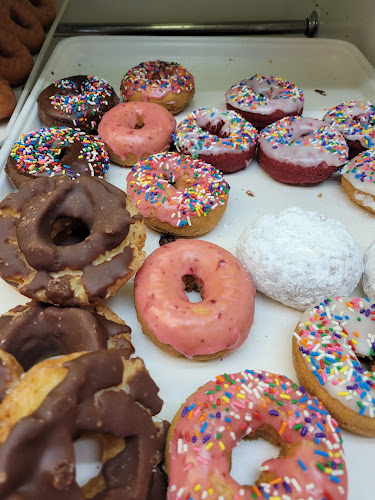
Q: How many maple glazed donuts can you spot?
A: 0